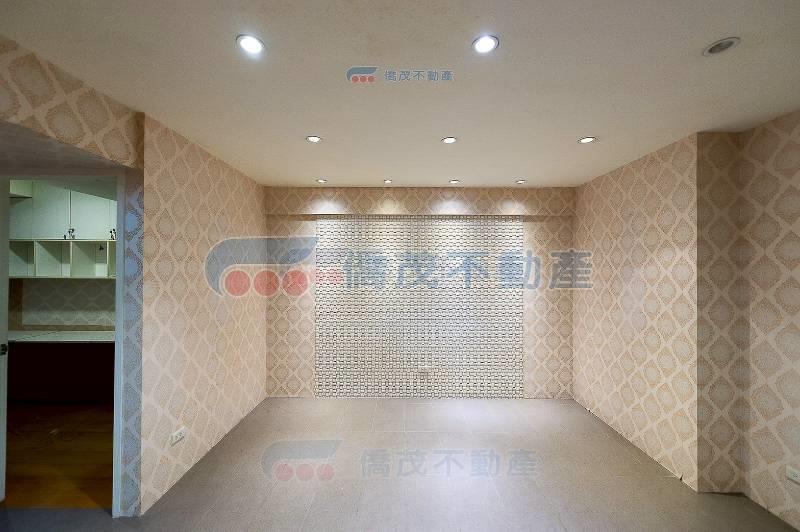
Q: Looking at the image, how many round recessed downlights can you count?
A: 10